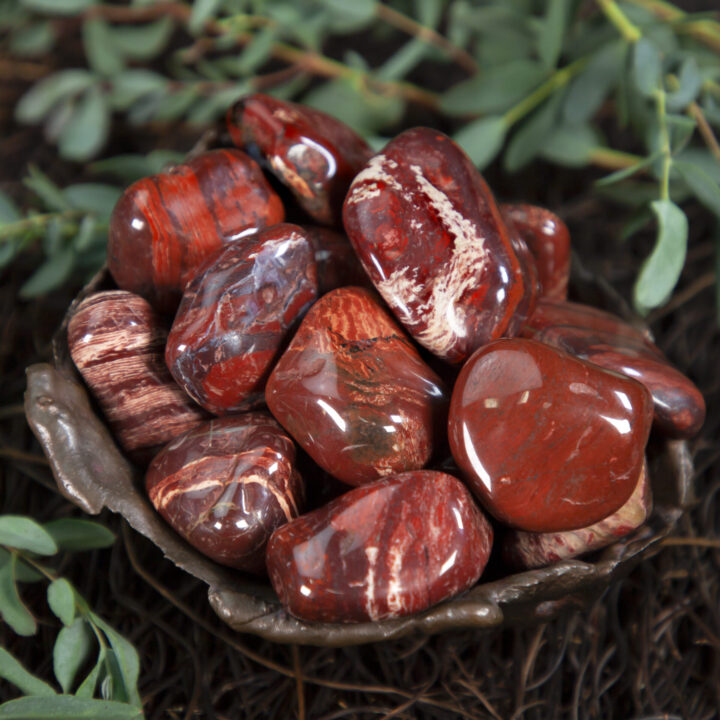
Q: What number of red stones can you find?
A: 13